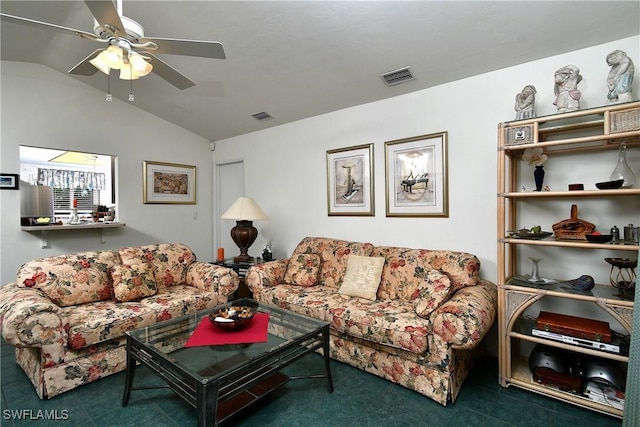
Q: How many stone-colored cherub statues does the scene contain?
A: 3